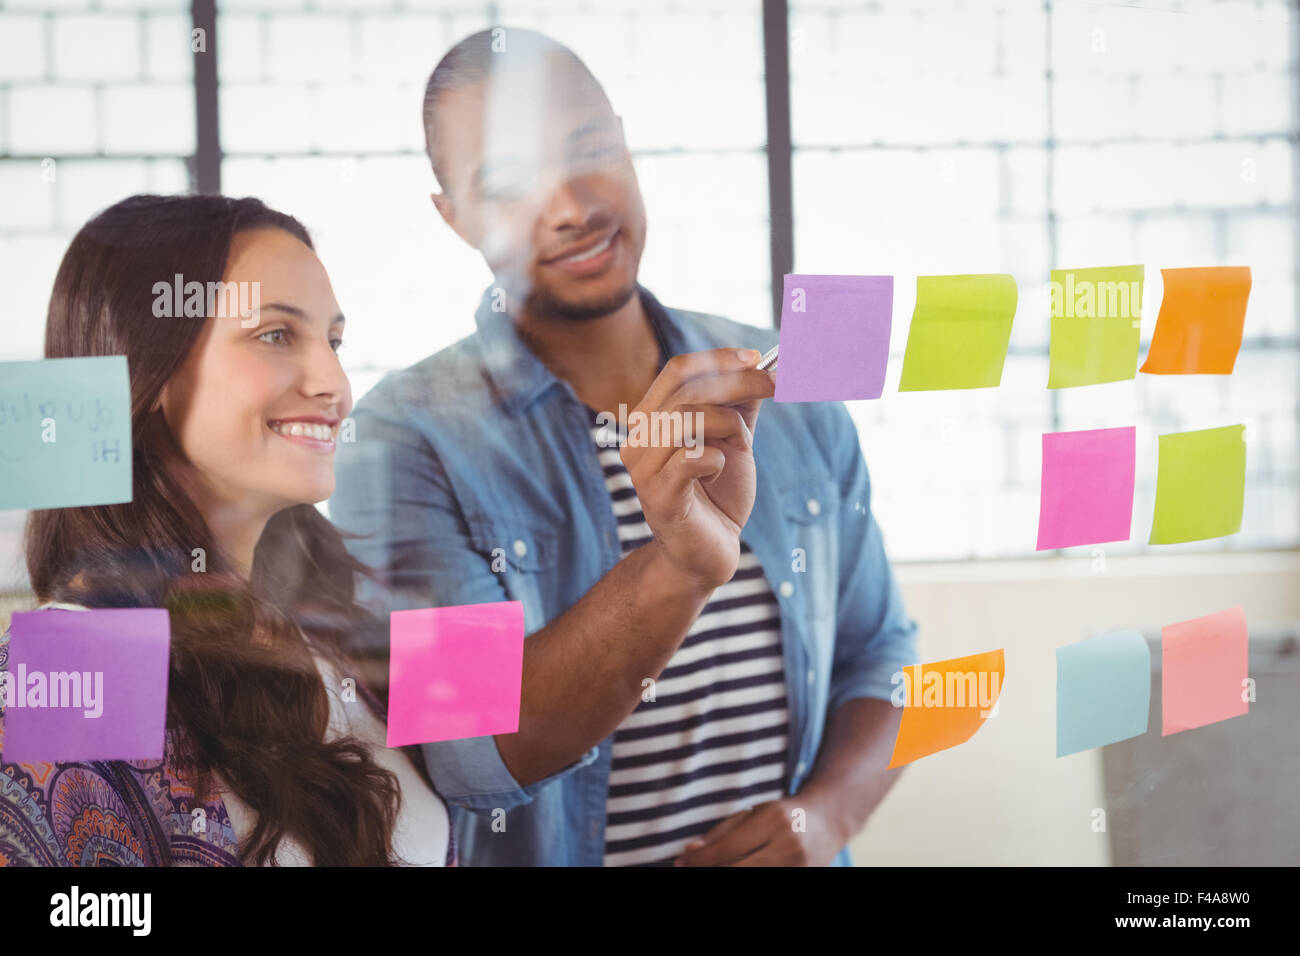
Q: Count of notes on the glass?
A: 12